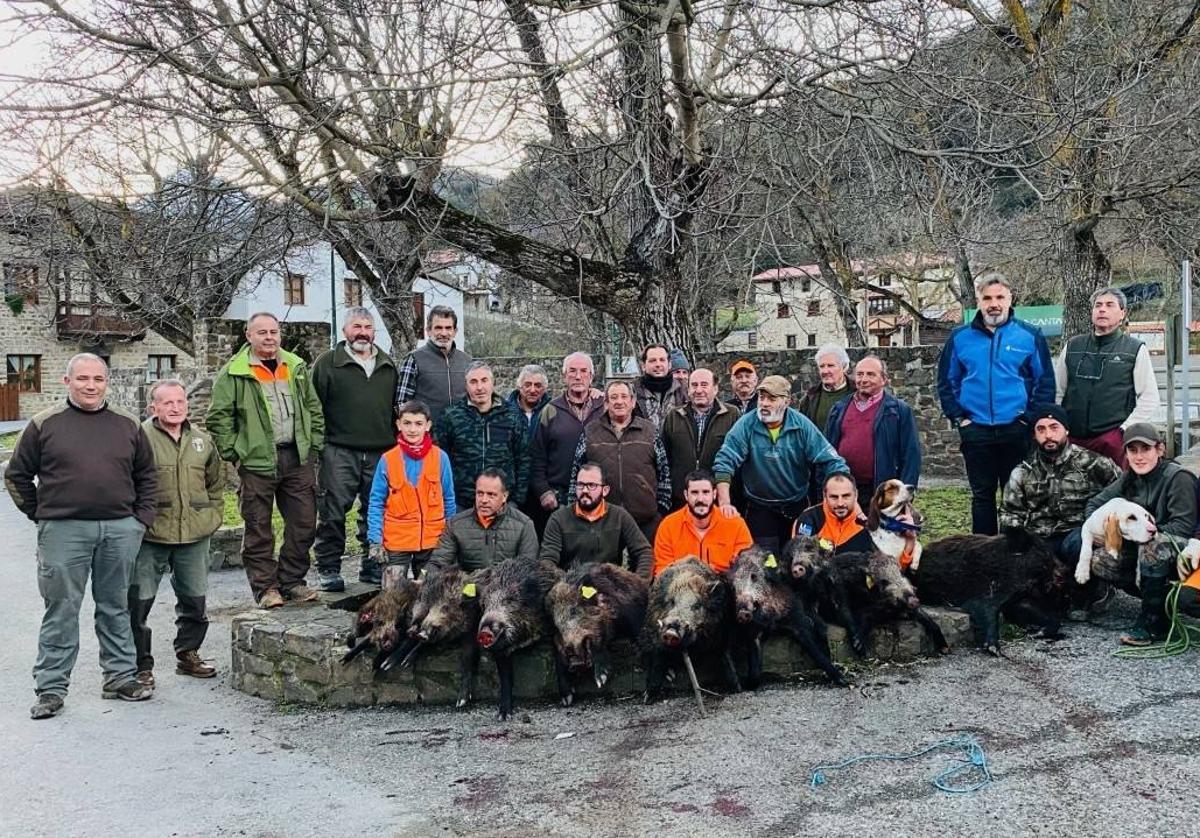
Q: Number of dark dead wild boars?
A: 9